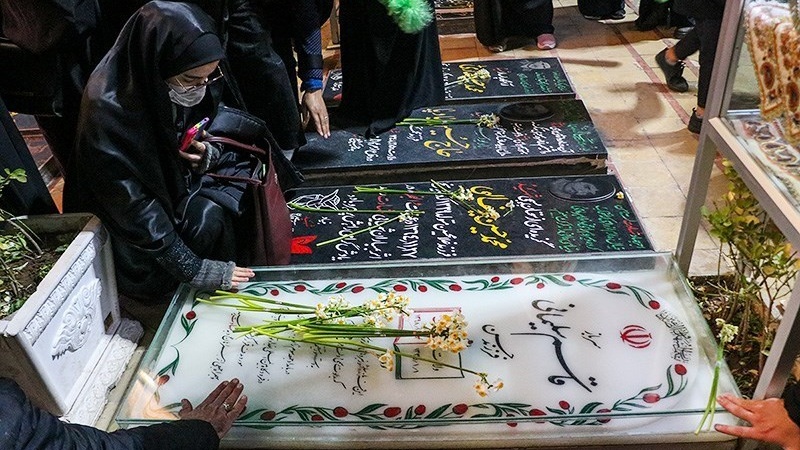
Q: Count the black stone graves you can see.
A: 3